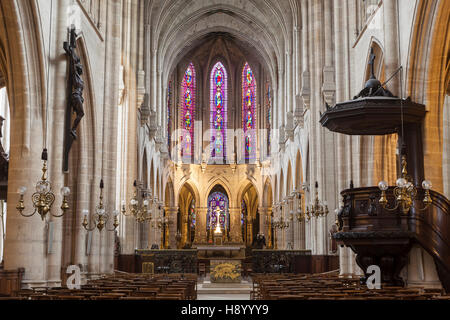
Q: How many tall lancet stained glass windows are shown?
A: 3